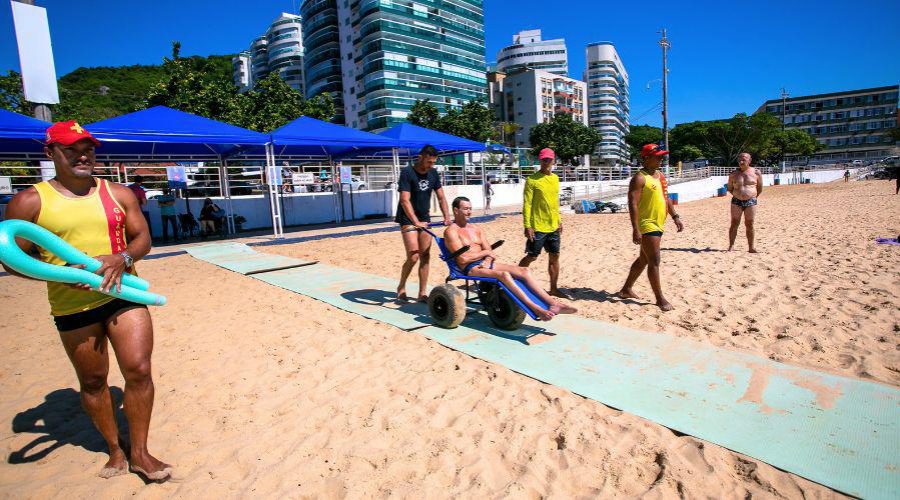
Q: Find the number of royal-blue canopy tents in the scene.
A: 4